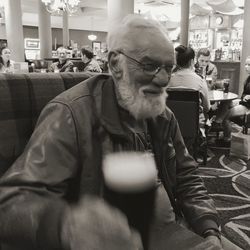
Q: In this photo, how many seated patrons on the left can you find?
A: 3